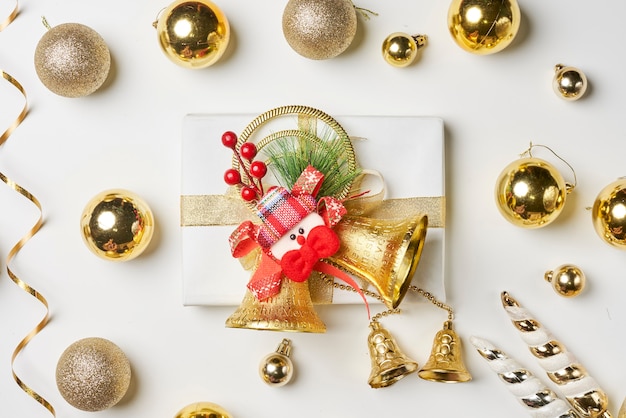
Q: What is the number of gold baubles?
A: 13